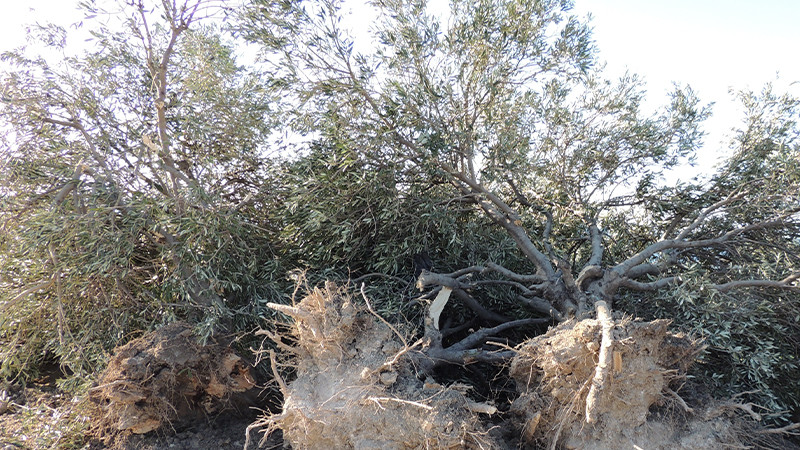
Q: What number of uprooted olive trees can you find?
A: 3